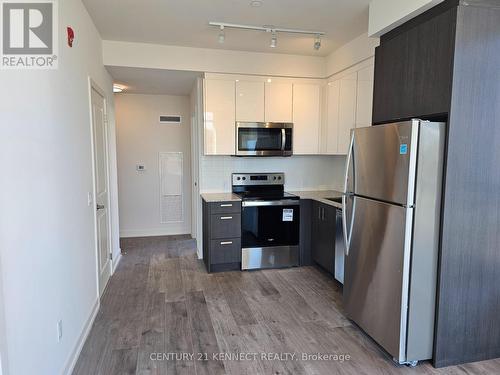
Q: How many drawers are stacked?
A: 3